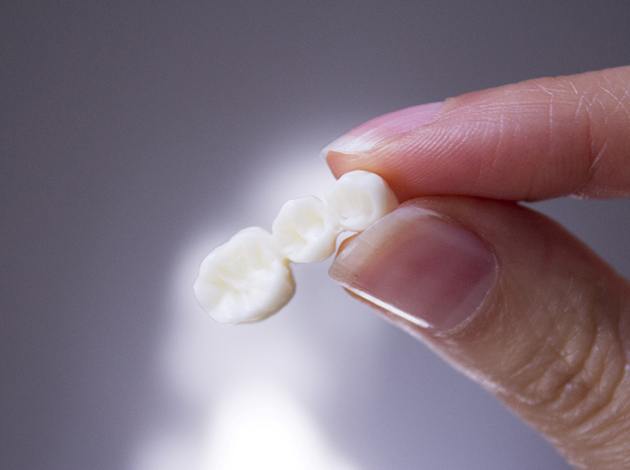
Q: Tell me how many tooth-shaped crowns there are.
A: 3